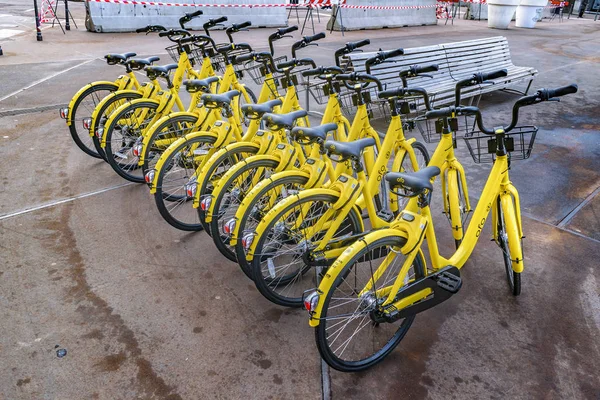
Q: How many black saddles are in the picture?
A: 10